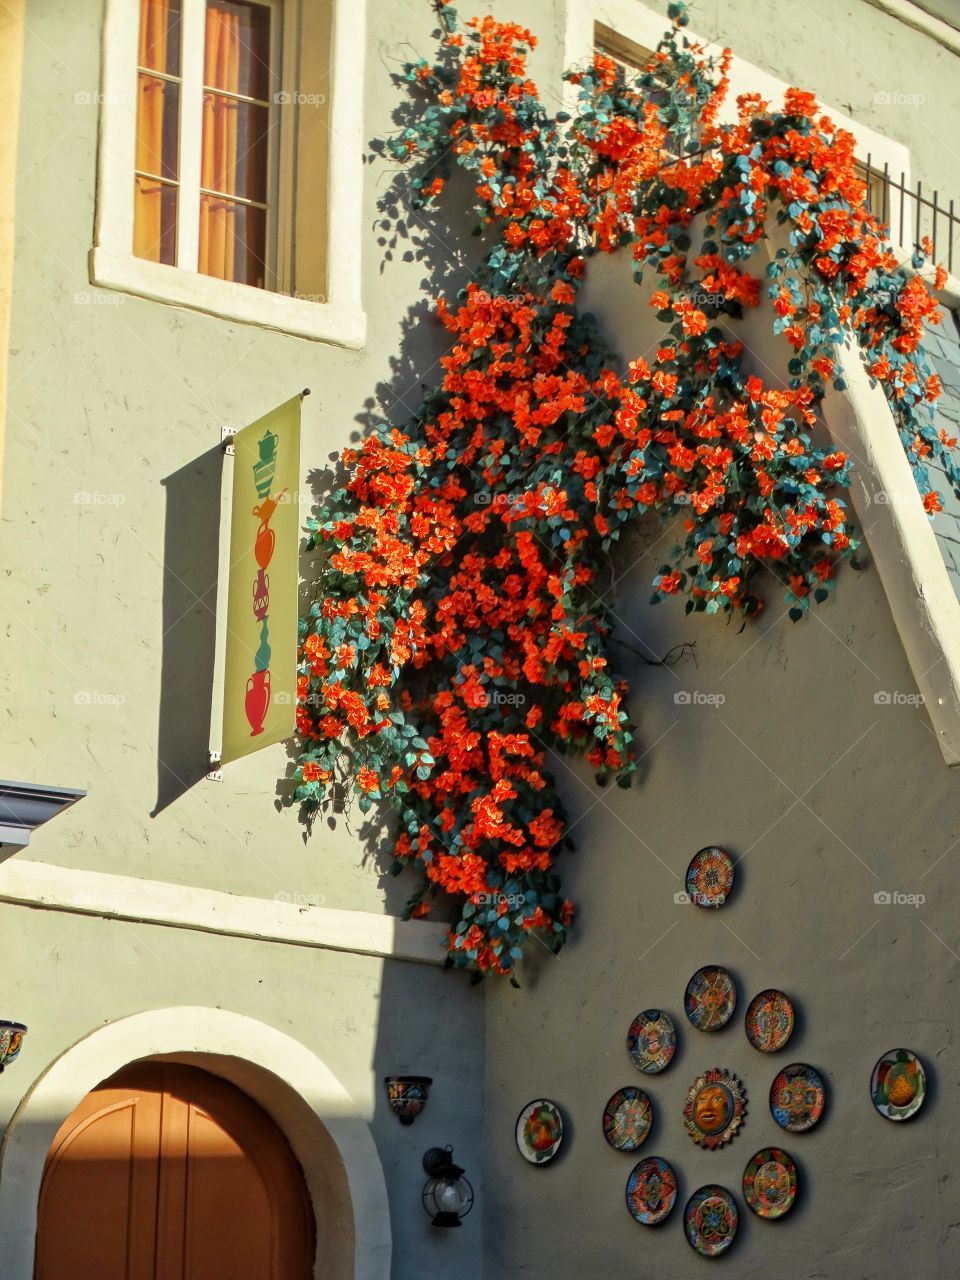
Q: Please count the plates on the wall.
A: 11